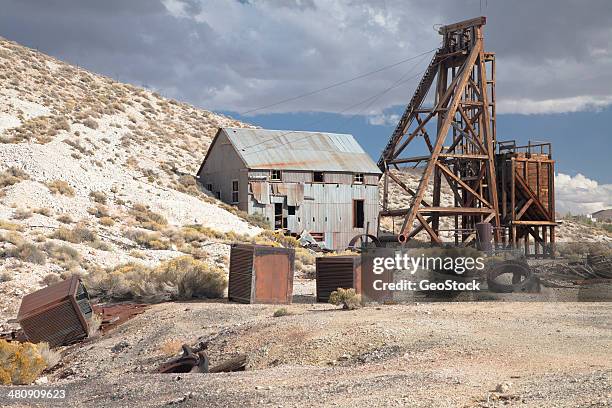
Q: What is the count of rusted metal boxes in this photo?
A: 3